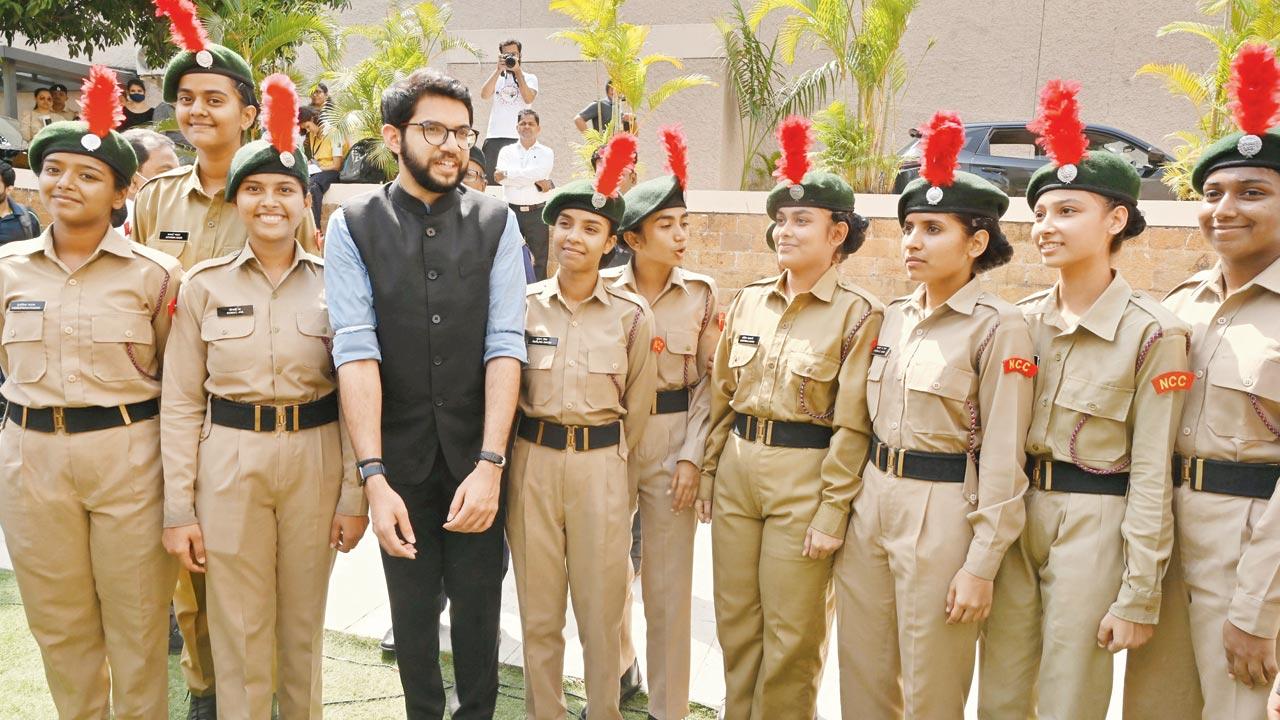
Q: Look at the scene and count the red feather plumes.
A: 9